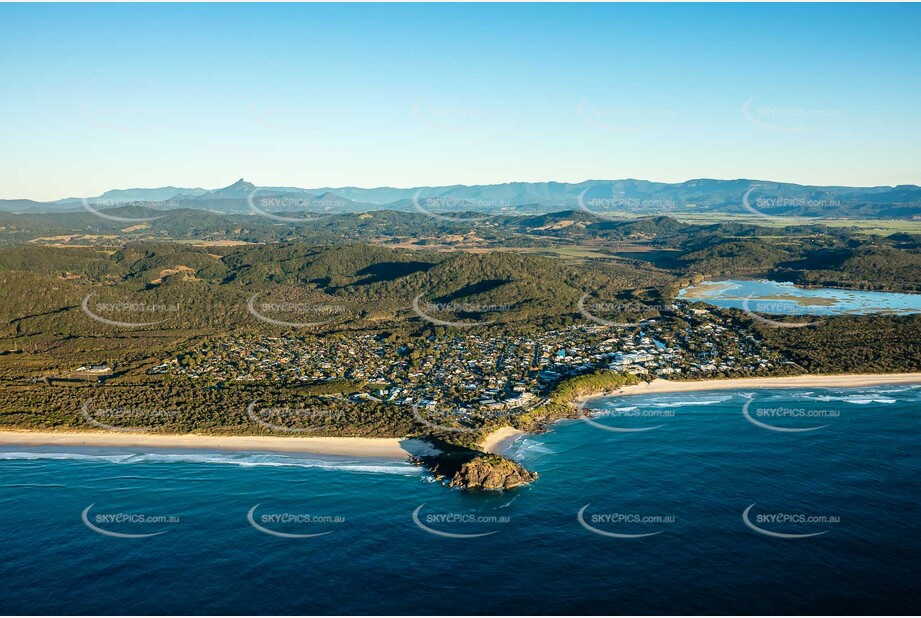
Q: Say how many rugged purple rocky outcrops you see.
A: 0